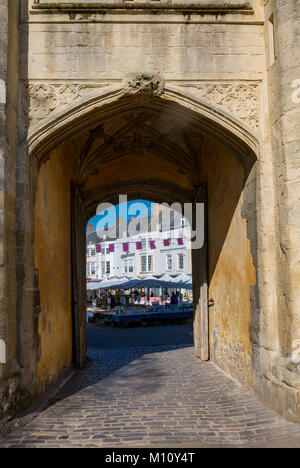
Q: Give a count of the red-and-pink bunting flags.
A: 7